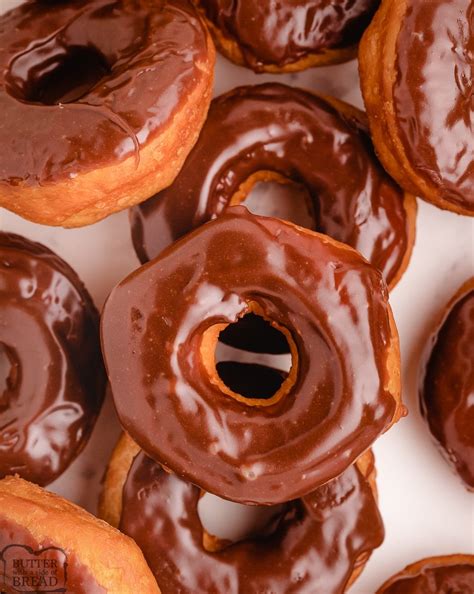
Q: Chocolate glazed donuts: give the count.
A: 10